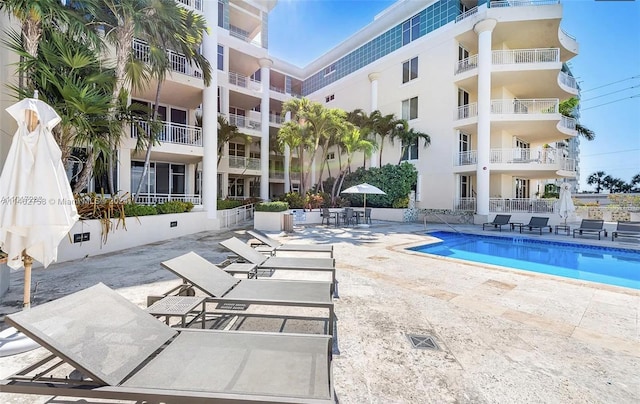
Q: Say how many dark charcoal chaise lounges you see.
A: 4